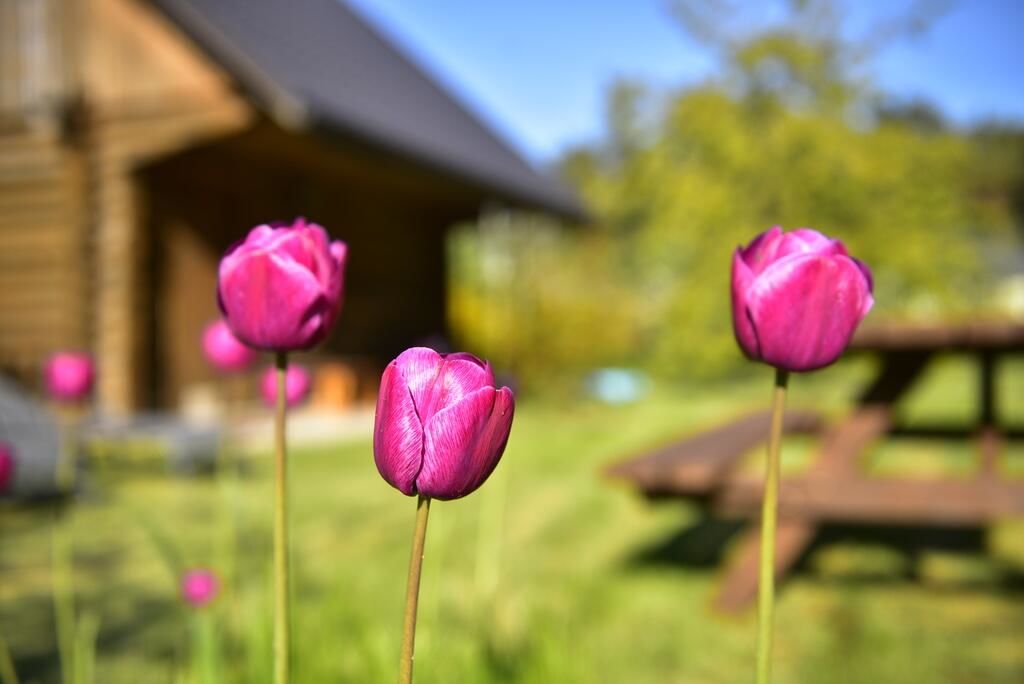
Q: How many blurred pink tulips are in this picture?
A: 5